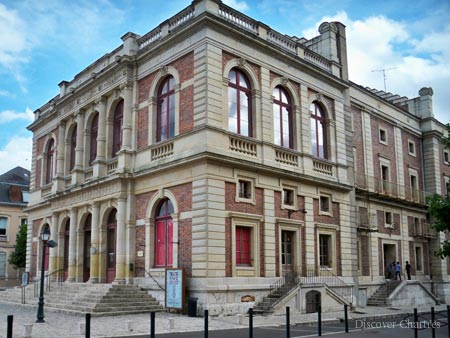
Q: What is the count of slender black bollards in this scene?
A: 11